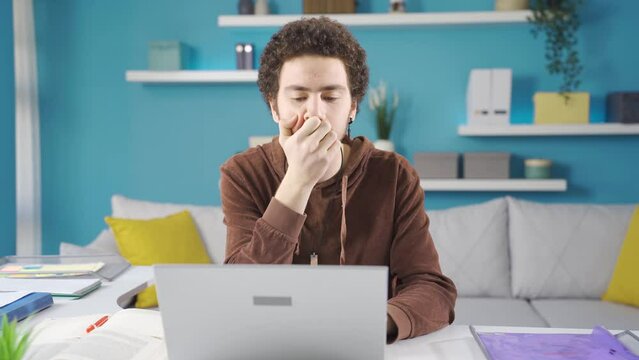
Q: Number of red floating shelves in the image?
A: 0